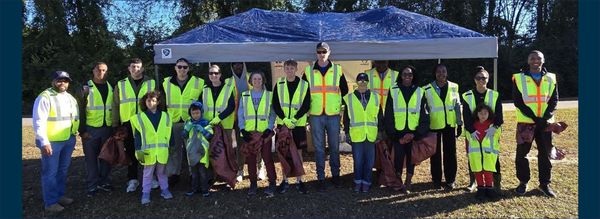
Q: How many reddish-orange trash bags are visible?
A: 7